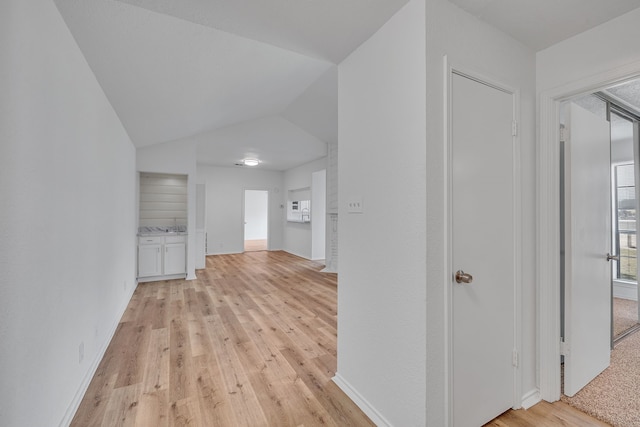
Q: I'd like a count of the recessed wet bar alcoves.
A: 1